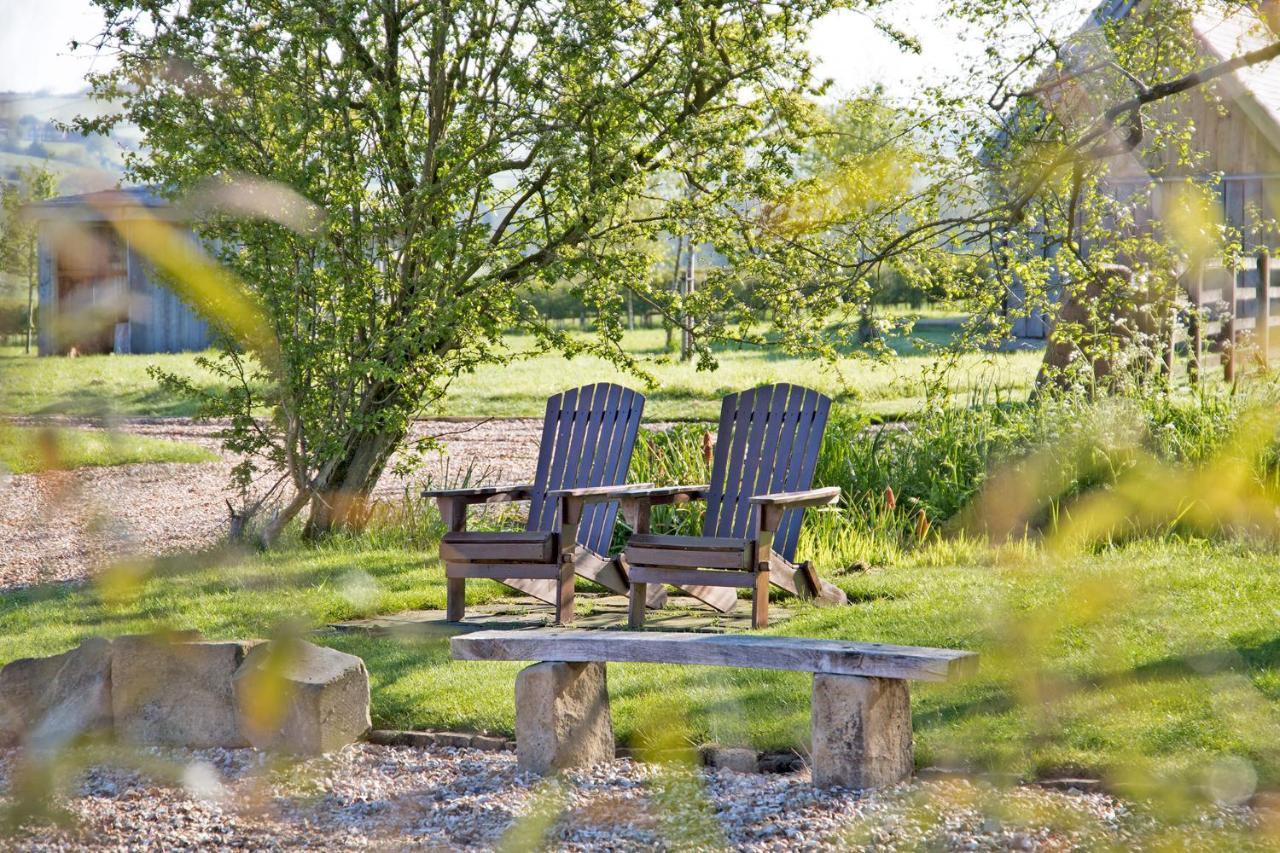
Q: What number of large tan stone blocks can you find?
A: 5